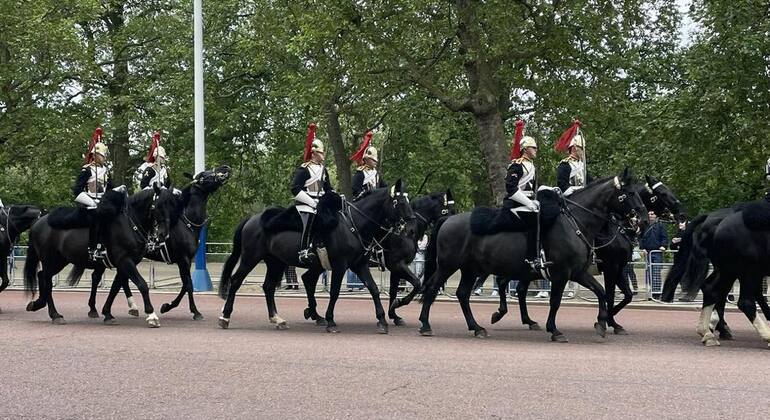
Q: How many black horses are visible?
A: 9